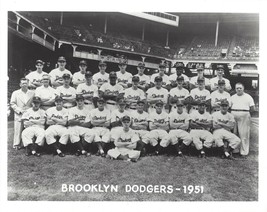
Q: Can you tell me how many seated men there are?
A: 11